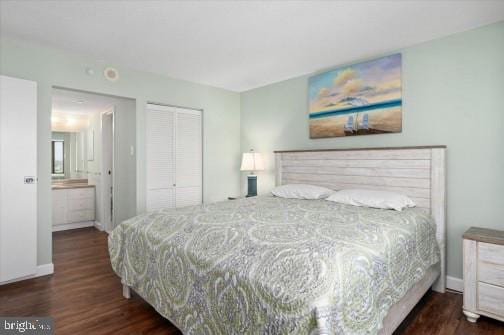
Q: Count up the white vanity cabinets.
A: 1